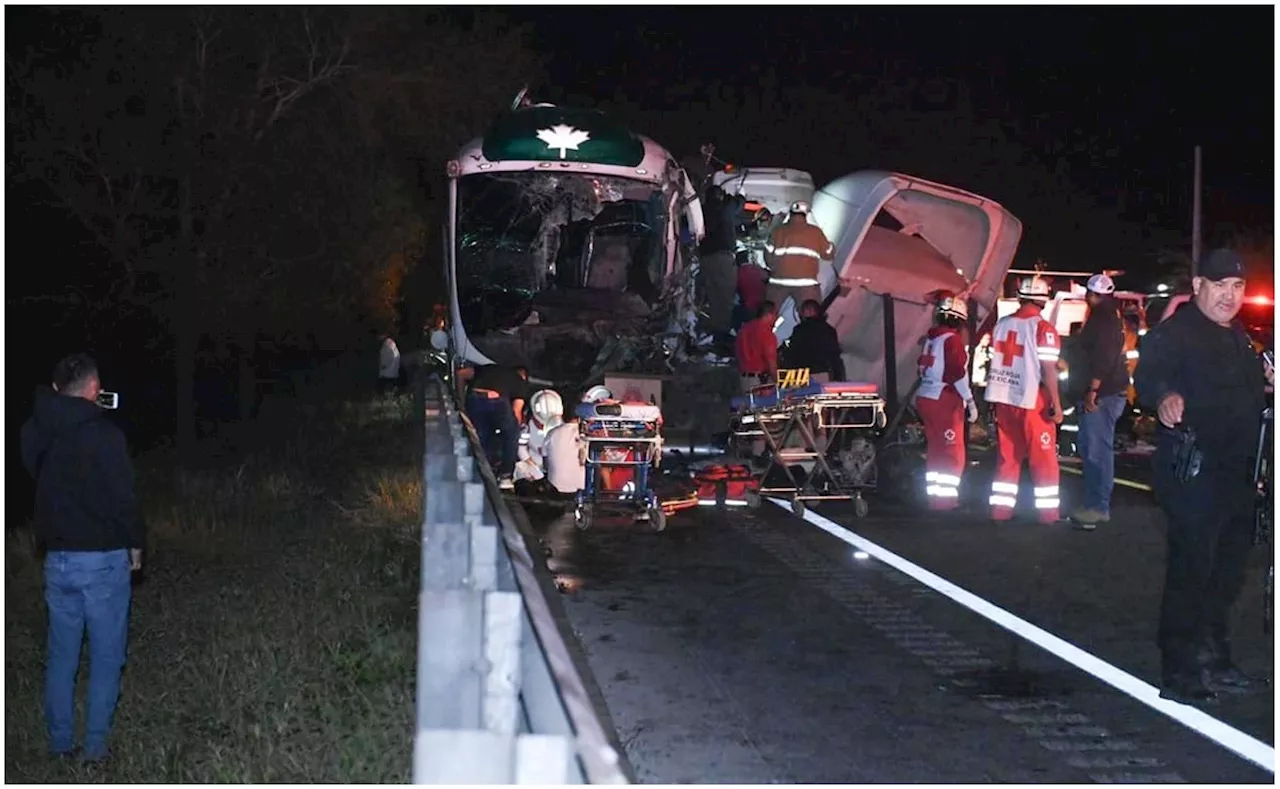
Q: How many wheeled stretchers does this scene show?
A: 2